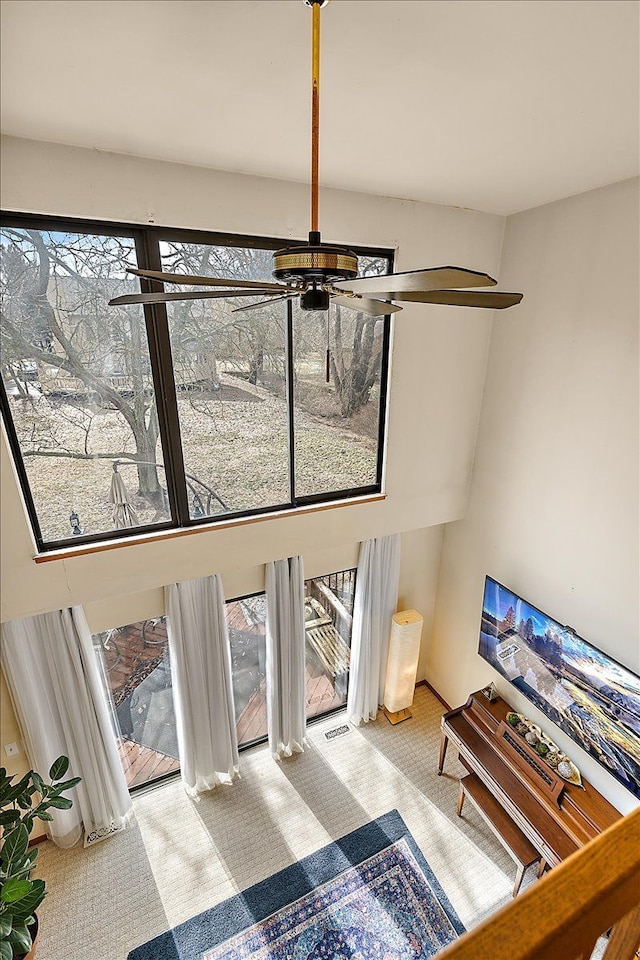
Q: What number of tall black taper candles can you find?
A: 0